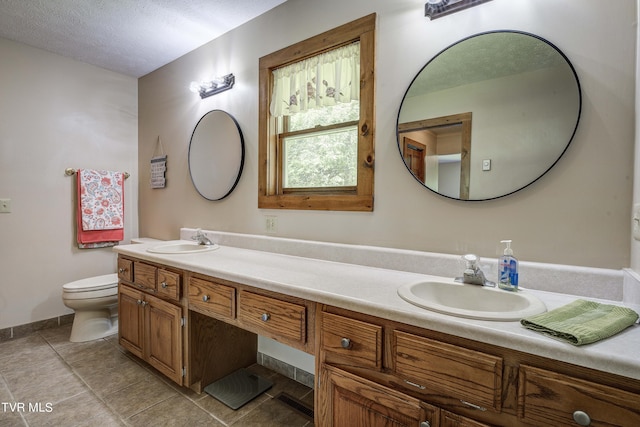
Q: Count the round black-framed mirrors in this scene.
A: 2